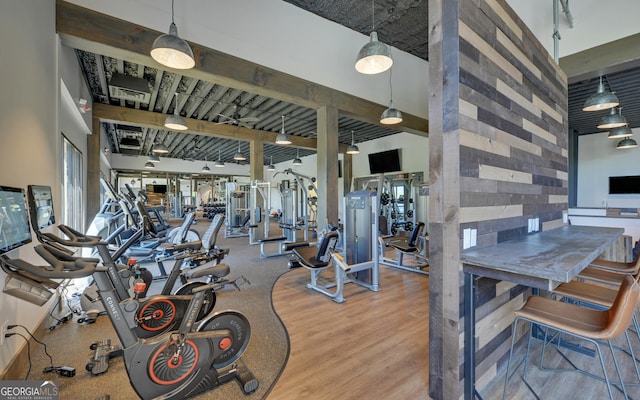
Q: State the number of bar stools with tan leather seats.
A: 4